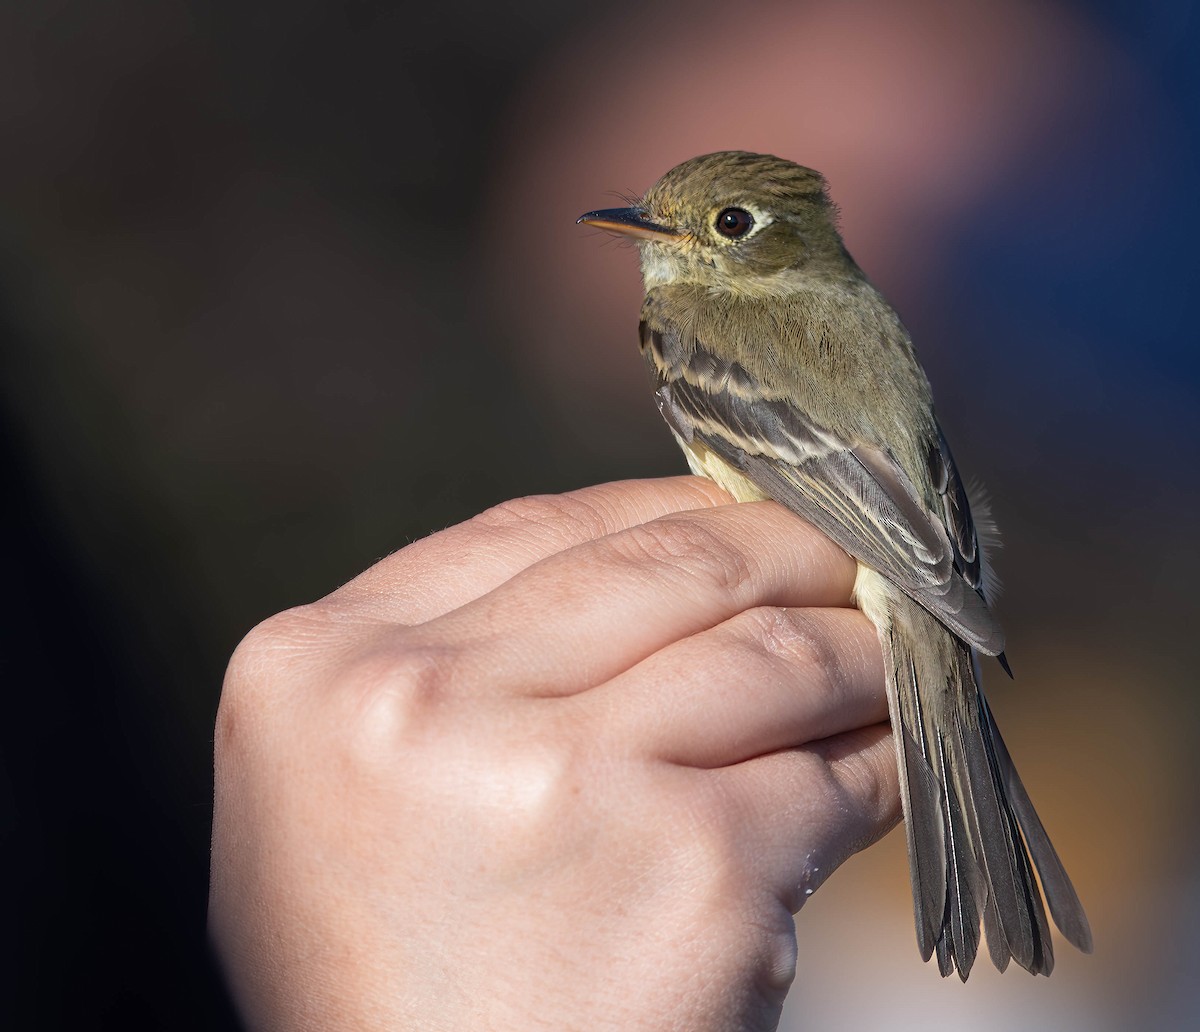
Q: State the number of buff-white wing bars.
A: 2